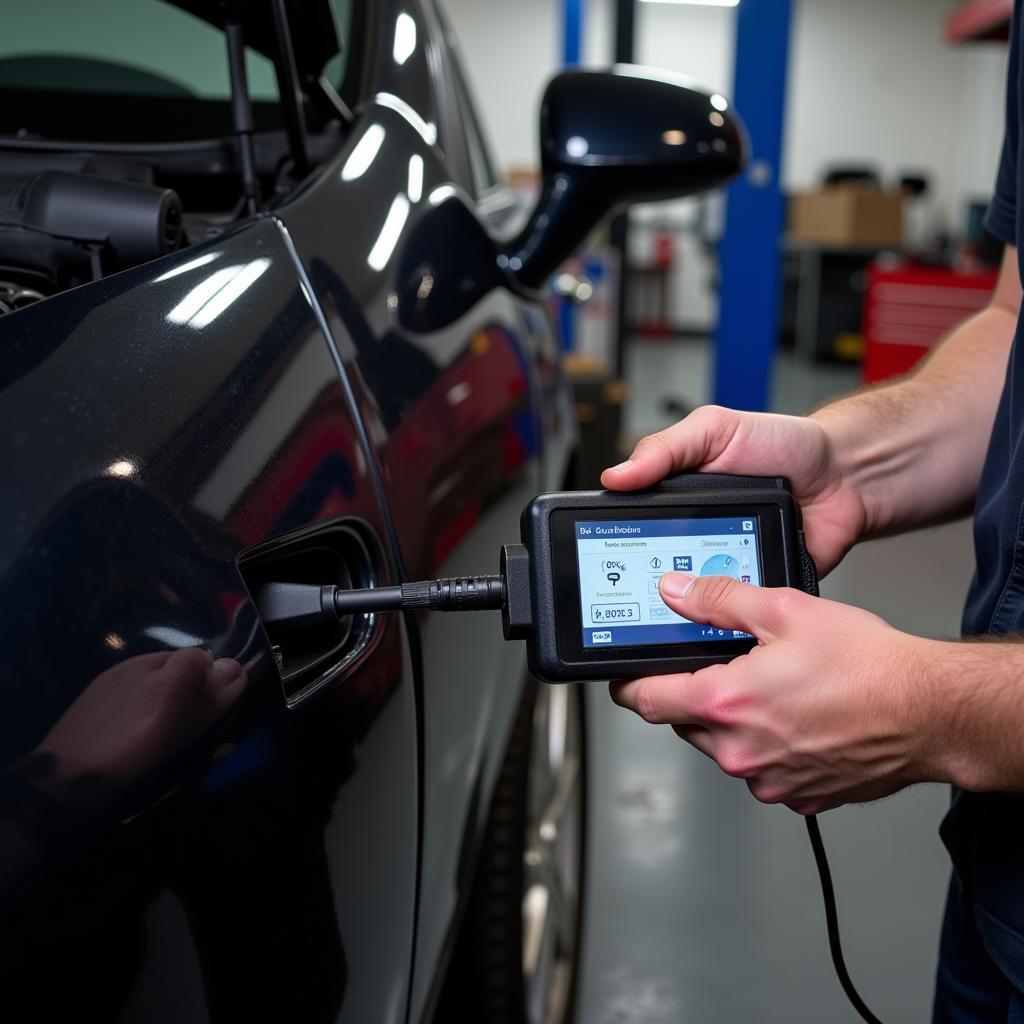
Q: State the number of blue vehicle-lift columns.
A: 2